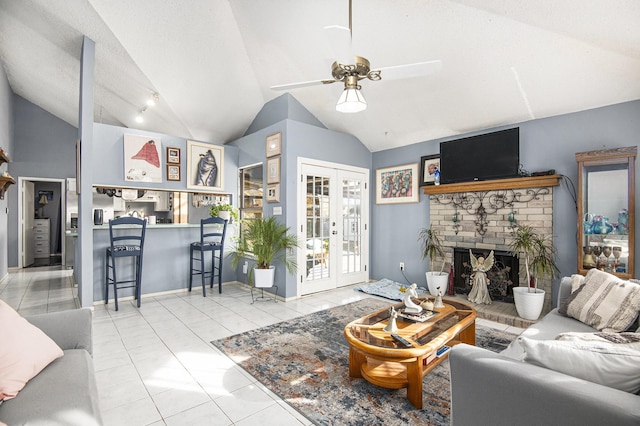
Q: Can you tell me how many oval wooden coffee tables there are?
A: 1